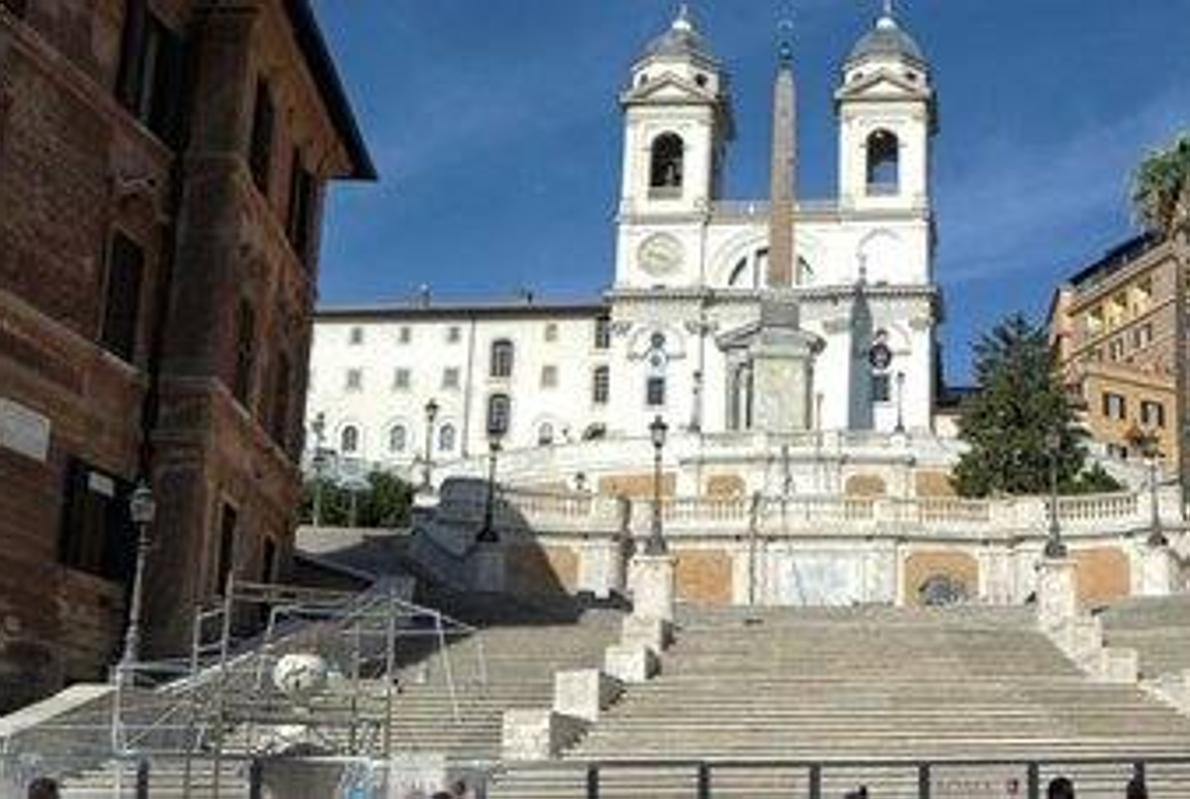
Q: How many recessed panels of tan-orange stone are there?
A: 8